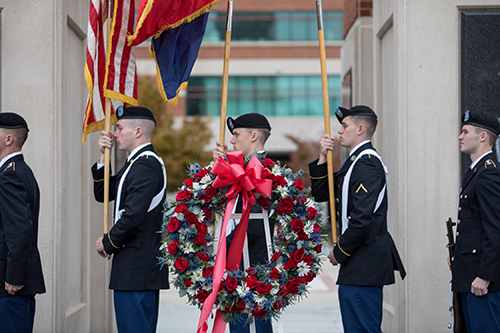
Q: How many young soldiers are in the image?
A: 5